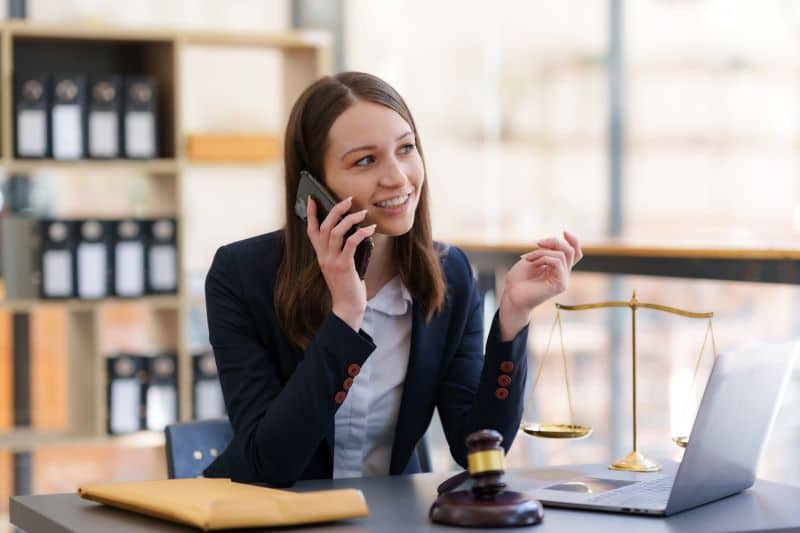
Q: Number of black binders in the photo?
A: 11